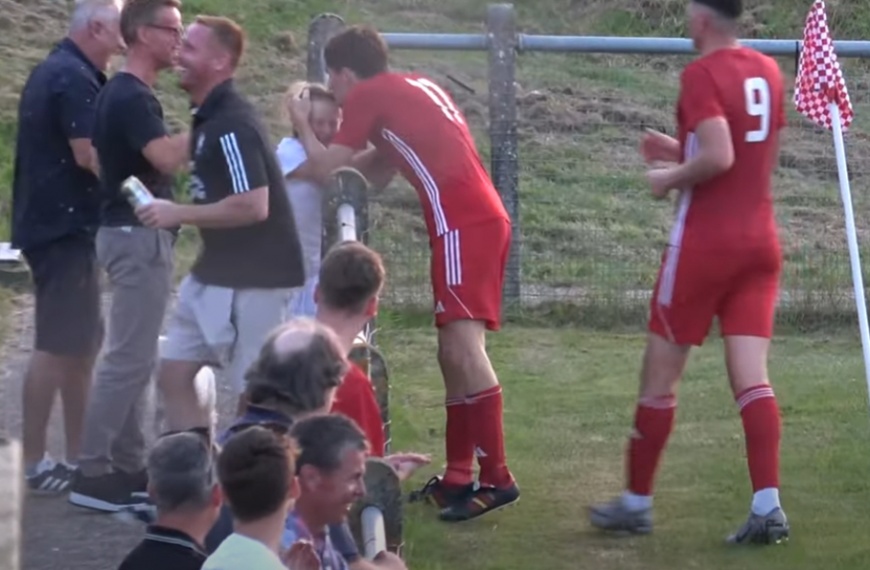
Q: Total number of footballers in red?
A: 2